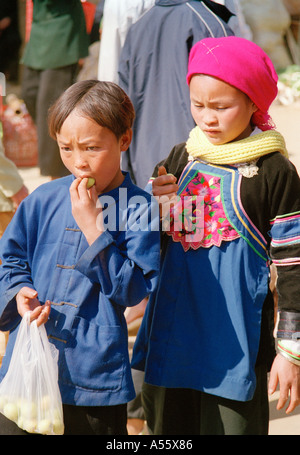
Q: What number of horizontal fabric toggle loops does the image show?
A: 4